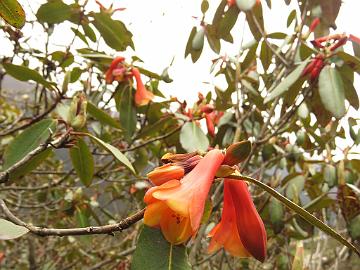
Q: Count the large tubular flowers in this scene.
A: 2